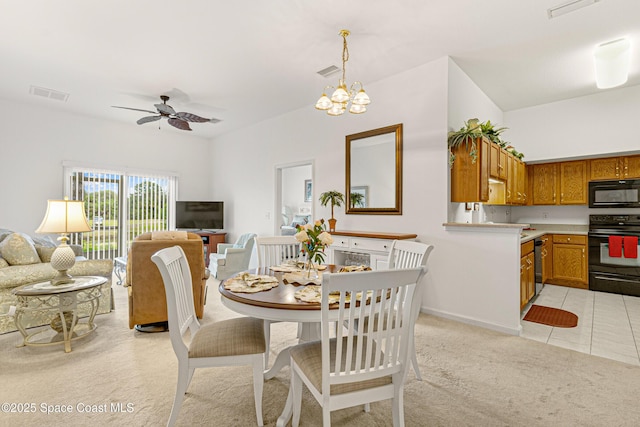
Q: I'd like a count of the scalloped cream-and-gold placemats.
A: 4